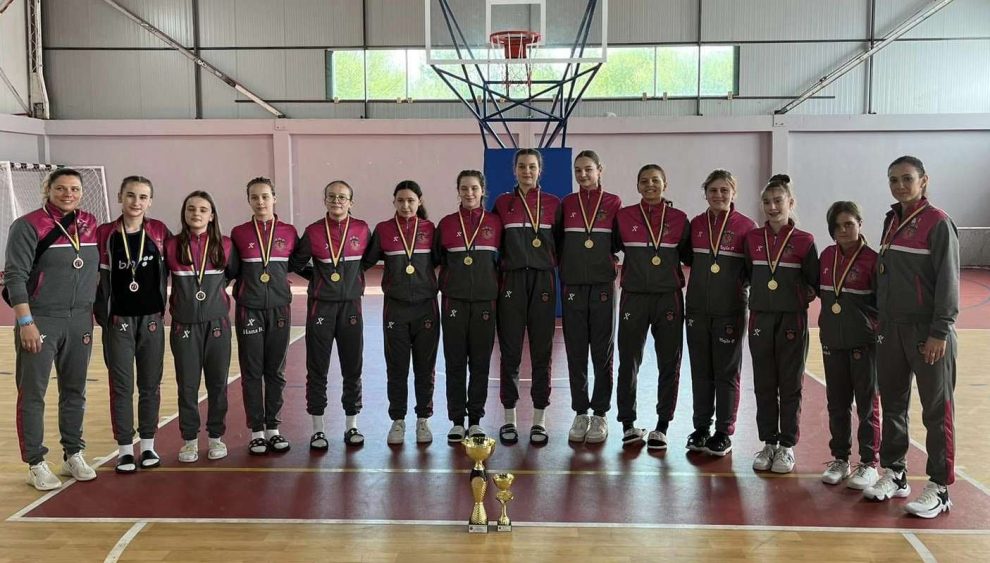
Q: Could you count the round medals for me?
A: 14